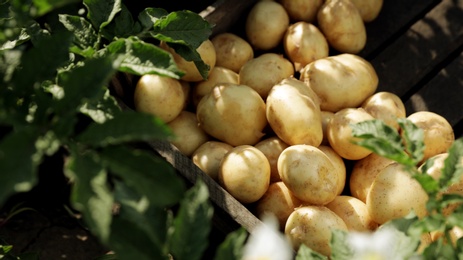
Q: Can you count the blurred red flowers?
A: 0